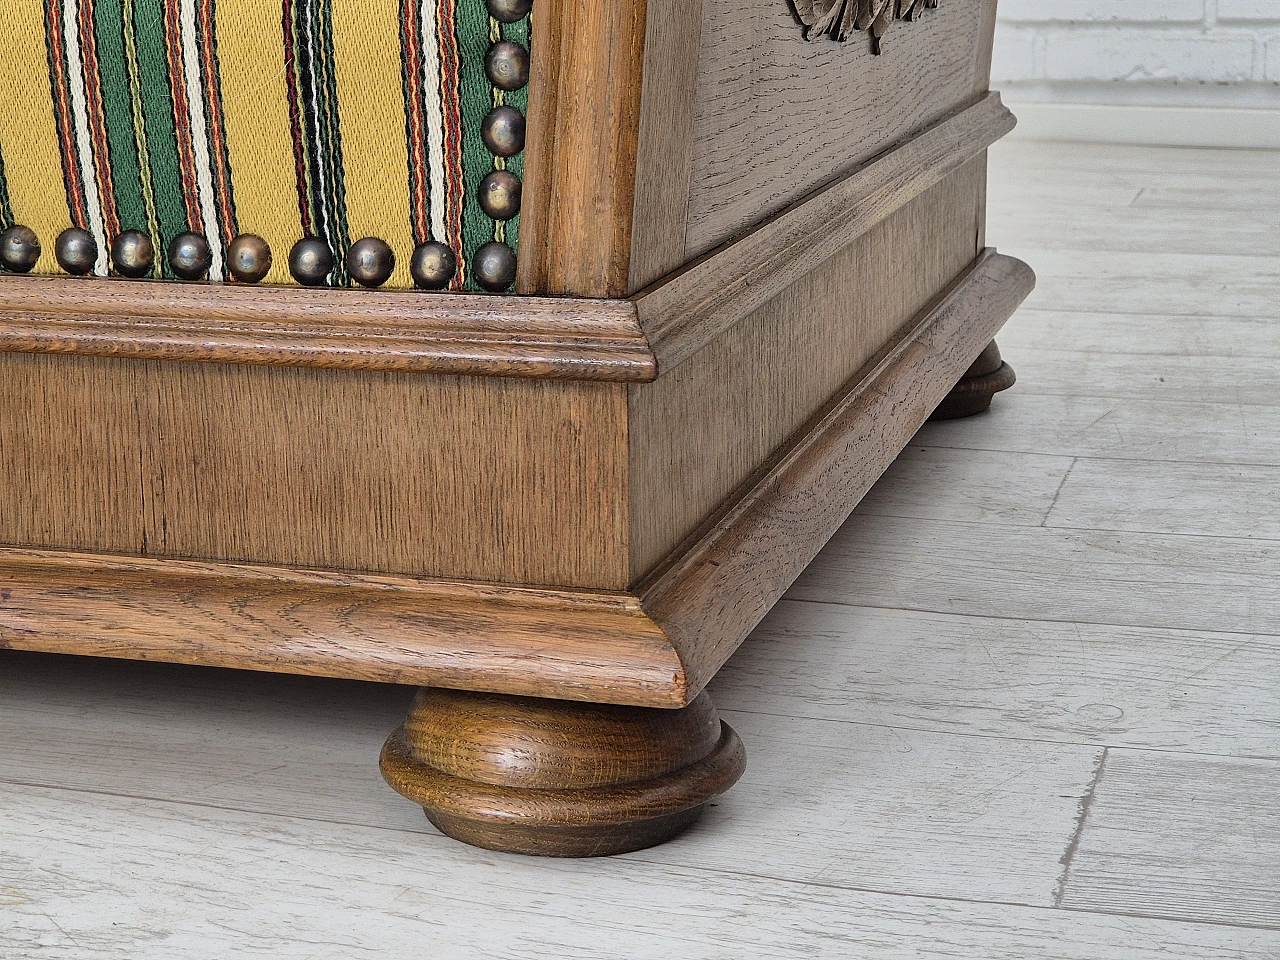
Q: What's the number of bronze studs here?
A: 13